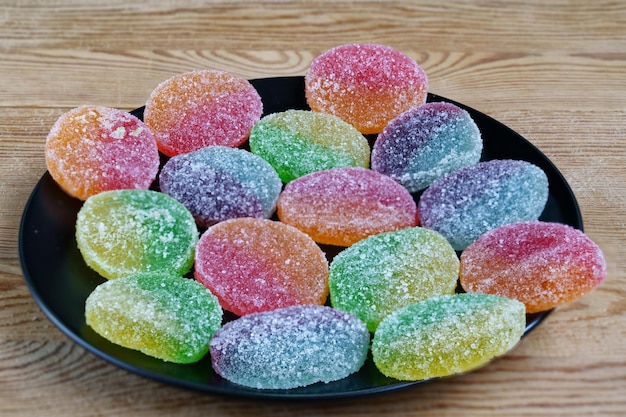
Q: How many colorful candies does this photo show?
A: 15